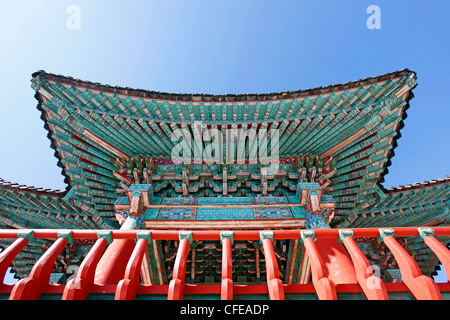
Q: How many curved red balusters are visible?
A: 11